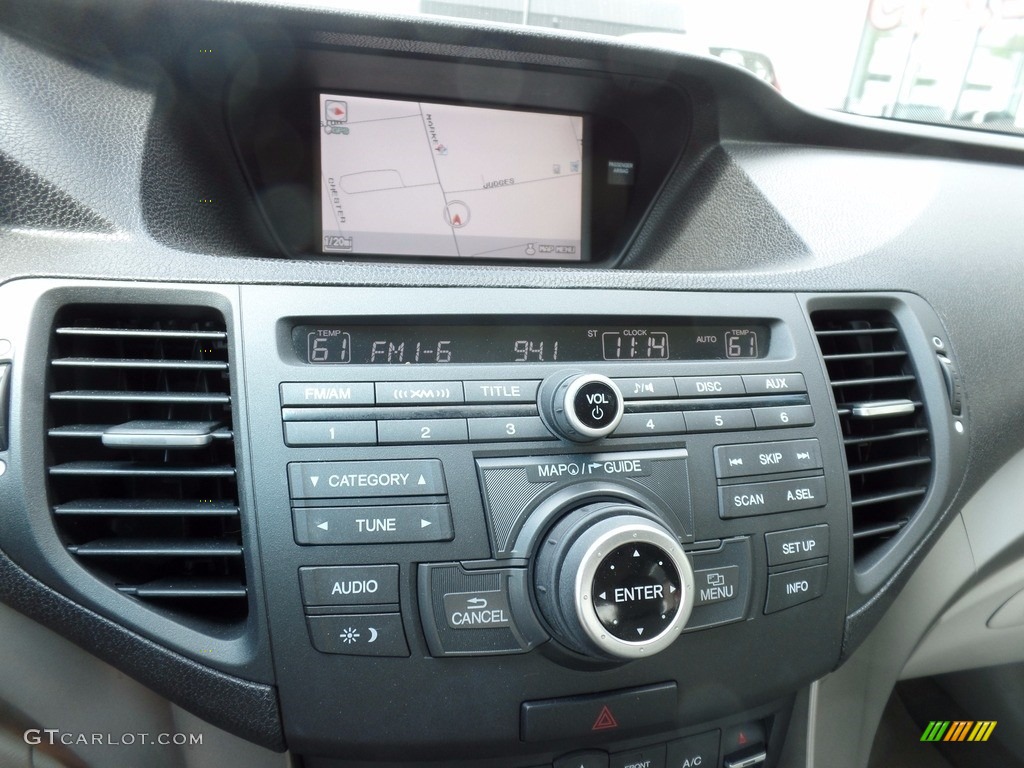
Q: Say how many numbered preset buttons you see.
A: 6